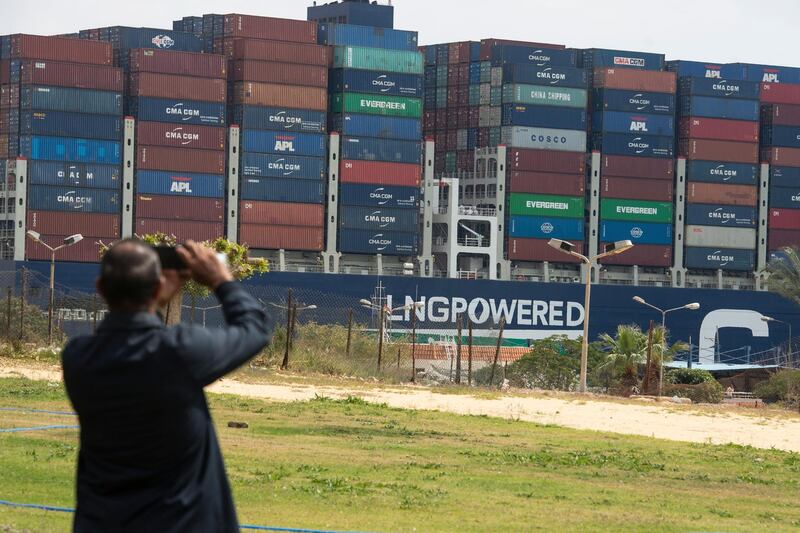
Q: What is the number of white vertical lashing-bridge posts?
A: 9